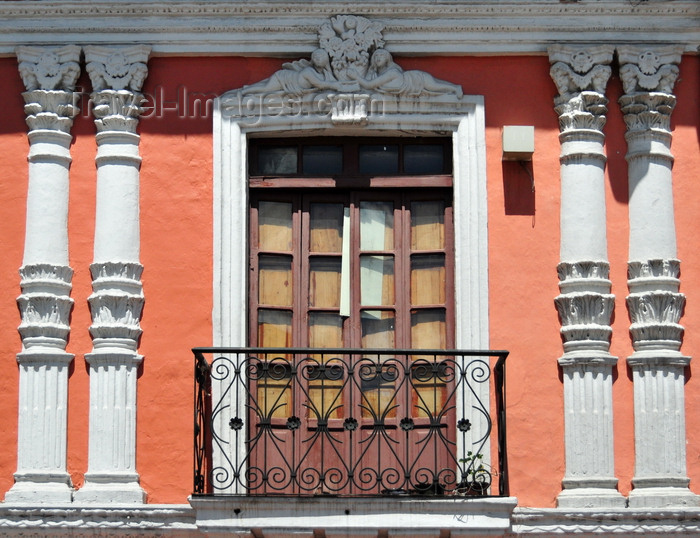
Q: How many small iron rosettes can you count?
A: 5